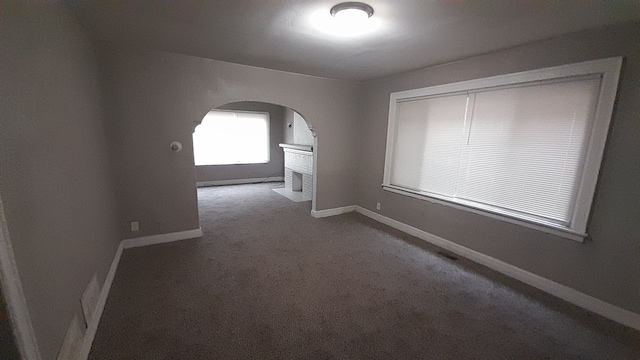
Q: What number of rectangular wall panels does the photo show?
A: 2